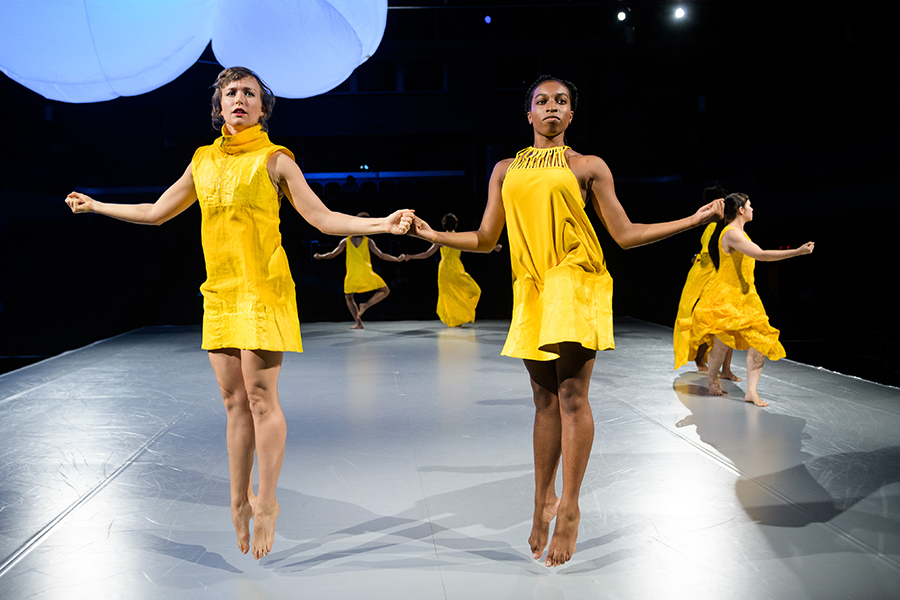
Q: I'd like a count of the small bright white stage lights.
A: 2